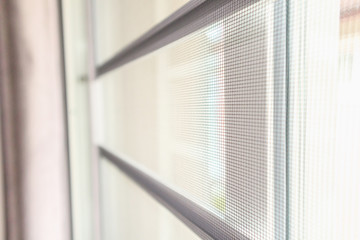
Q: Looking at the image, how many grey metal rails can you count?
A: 2